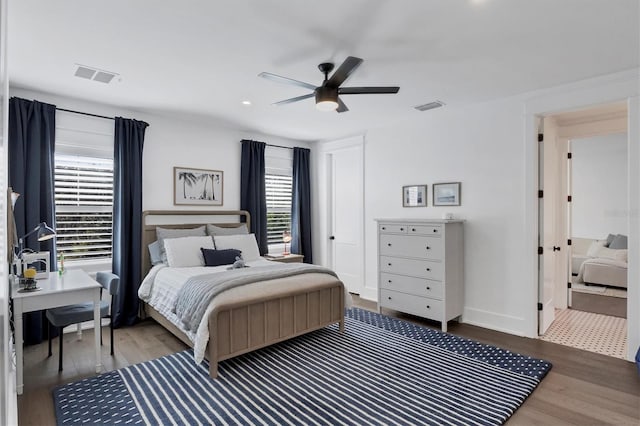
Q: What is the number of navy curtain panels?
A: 4